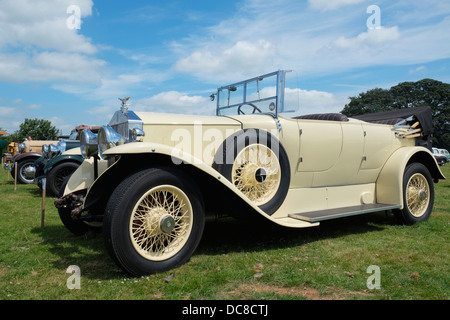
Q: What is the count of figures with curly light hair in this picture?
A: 0